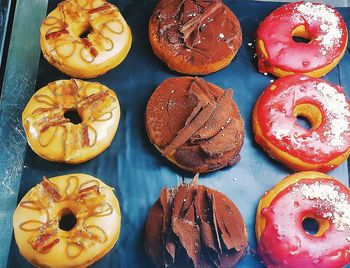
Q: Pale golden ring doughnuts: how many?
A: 3